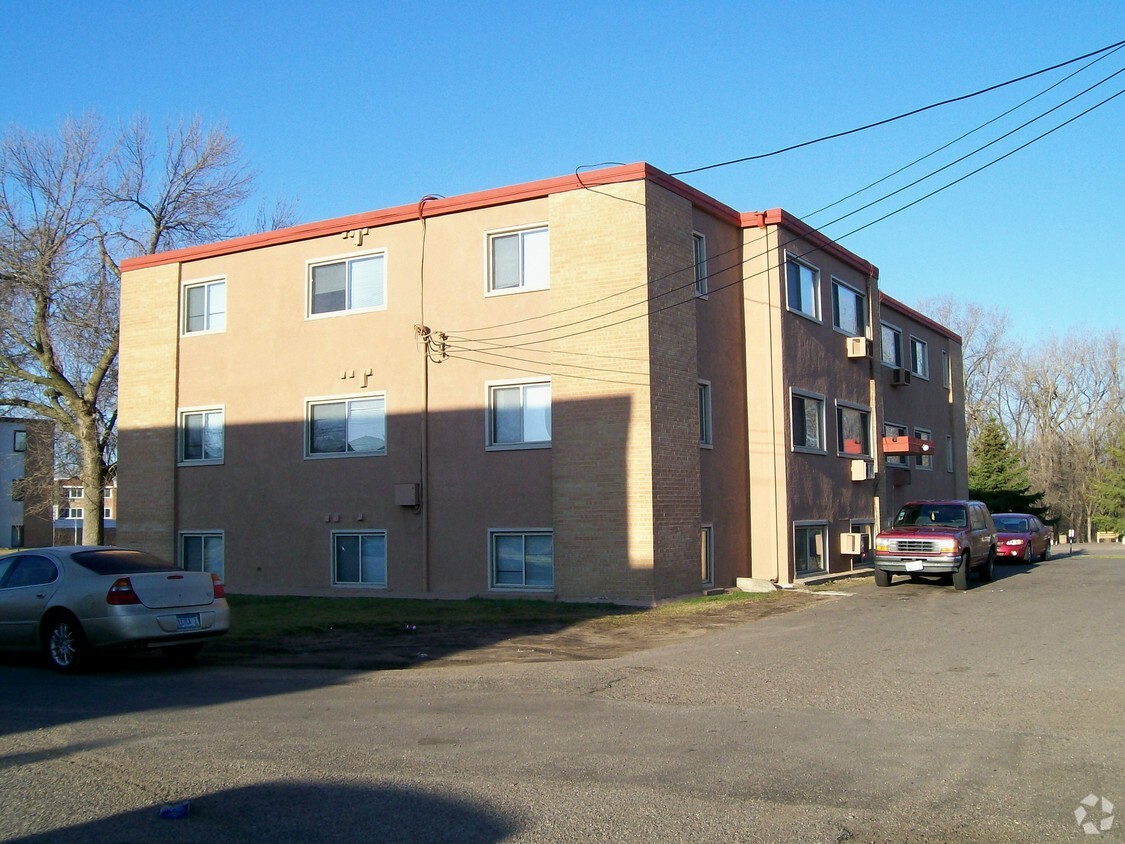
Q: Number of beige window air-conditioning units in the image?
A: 3